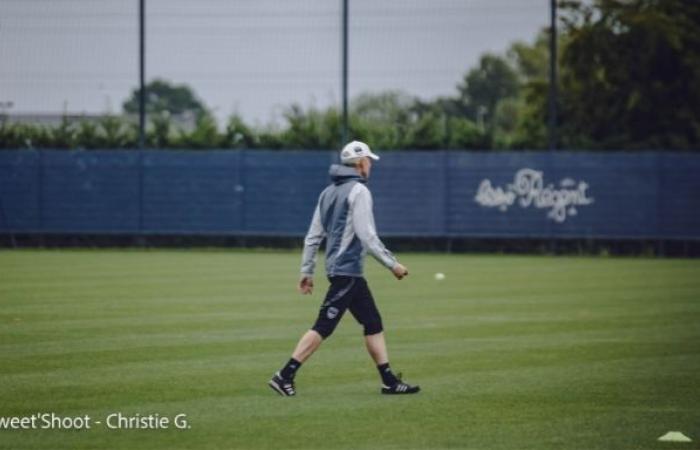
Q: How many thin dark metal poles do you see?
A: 3